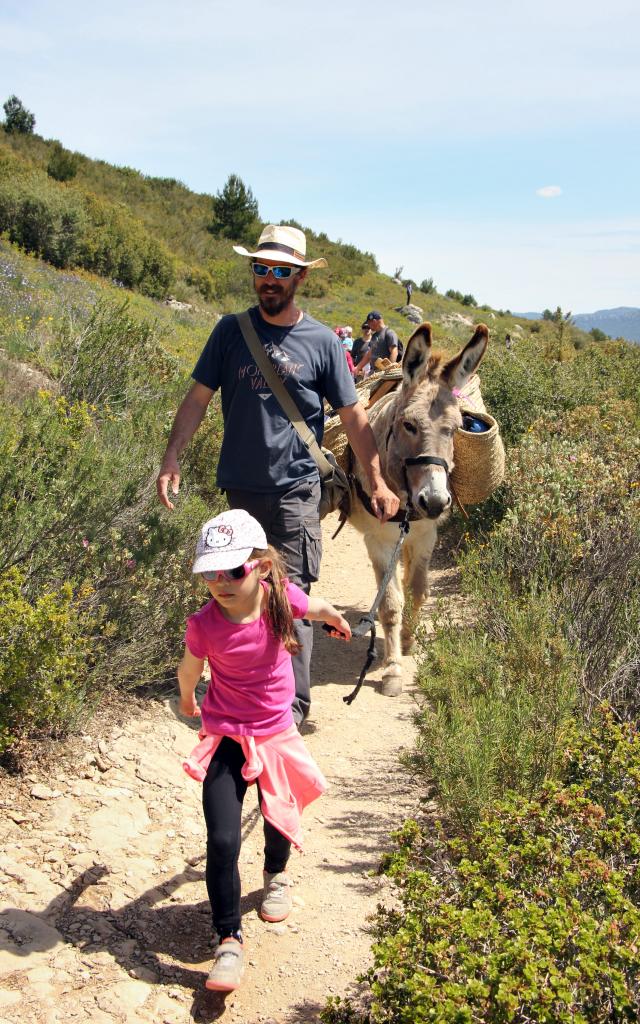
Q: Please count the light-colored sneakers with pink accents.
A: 2